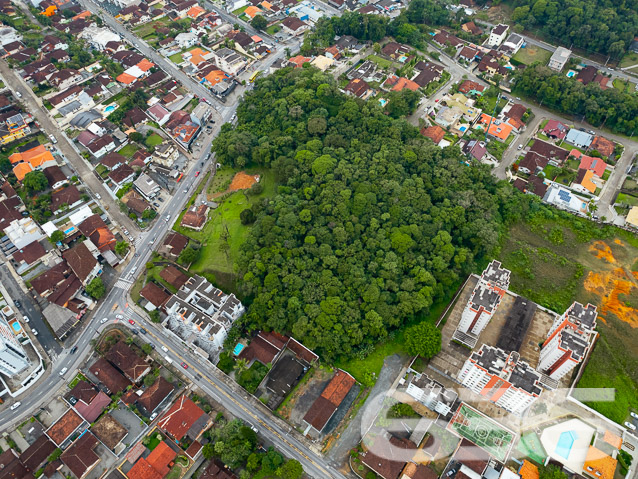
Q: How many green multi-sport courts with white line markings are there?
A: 1